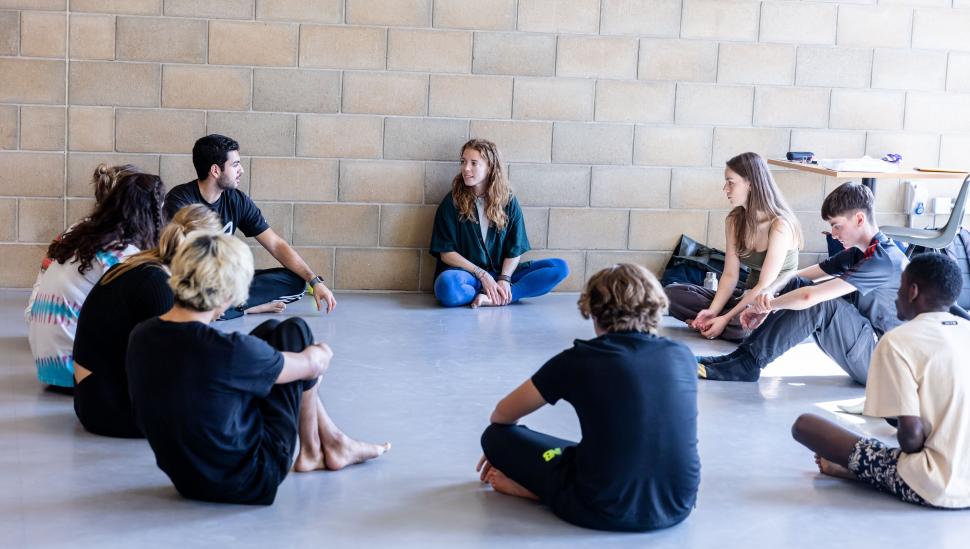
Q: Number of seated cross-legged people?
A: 5